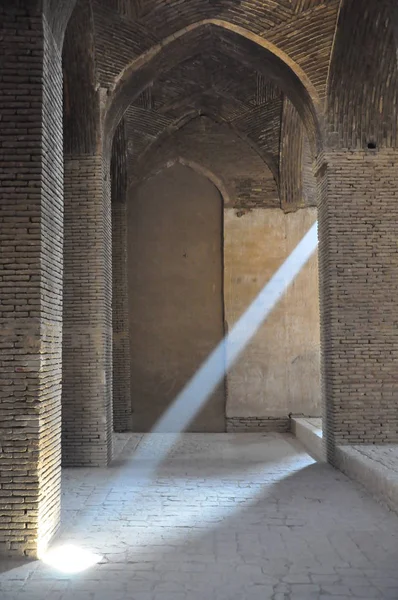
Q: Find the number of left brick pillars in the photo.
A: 3